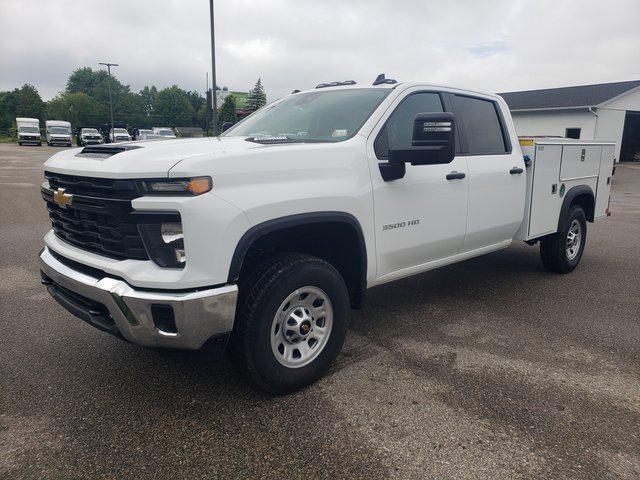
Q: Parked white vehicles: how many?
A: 7